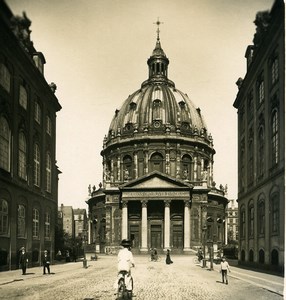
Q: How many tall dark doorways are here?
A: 3